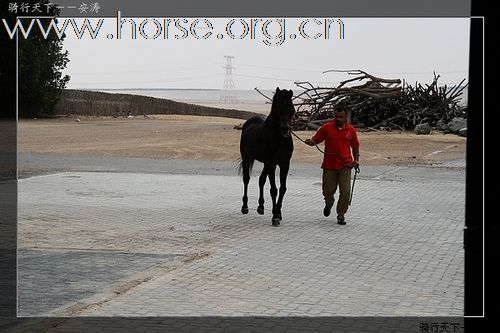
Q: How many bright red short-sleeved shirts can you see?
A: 1